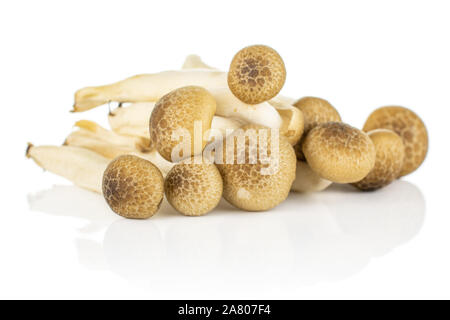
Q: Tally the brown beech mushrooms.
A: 10